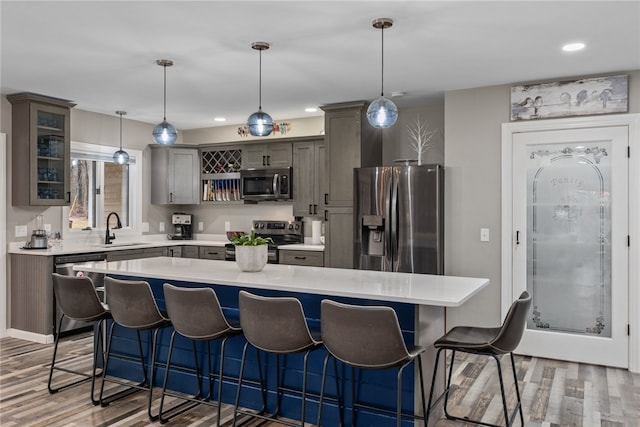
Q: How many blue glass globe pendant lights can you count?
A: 4